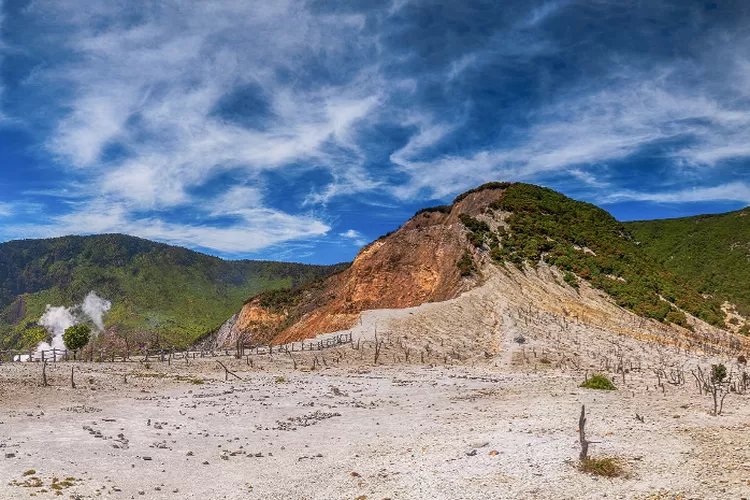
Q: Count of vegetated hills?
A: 3